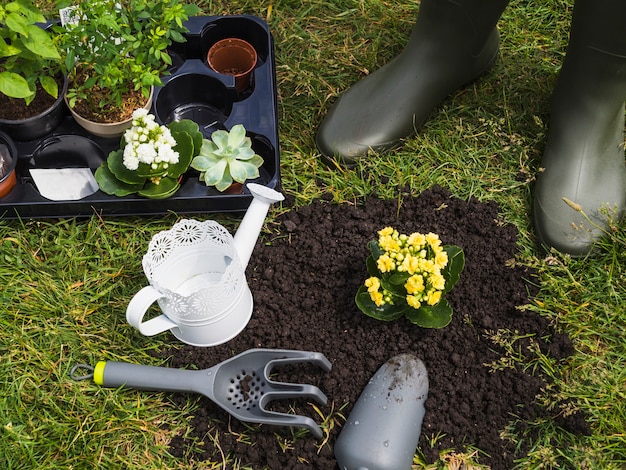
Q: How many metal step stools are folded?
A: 0